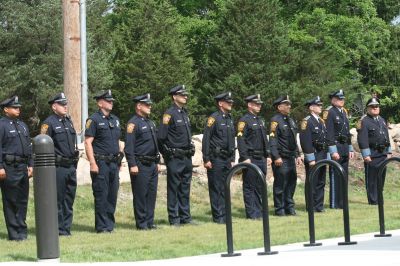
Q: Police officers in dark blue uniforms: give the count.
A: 11